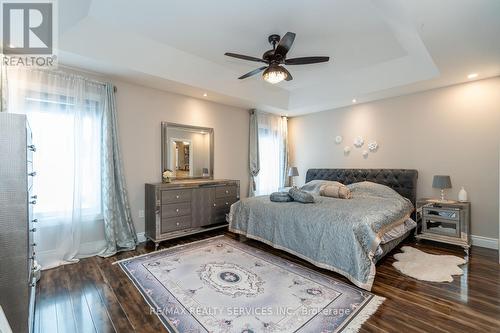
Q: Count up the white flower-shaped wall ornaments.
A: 5